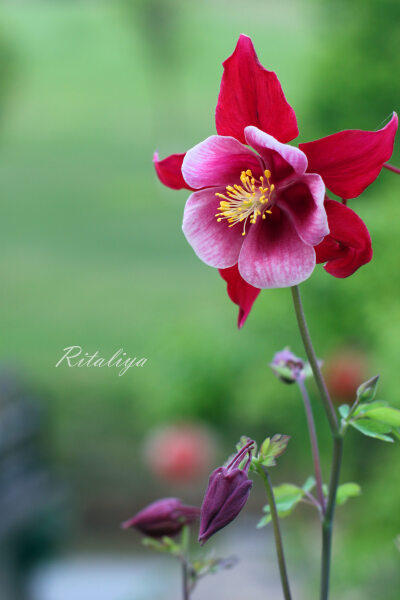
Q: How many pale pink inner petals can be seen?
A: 5